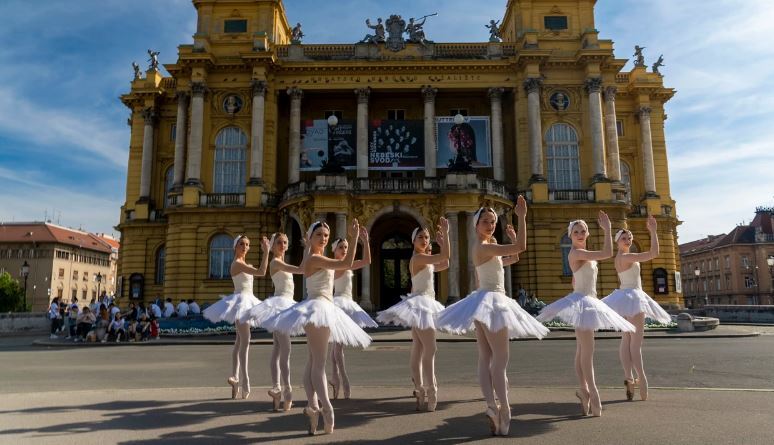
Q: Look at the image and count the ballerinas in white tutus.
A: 8